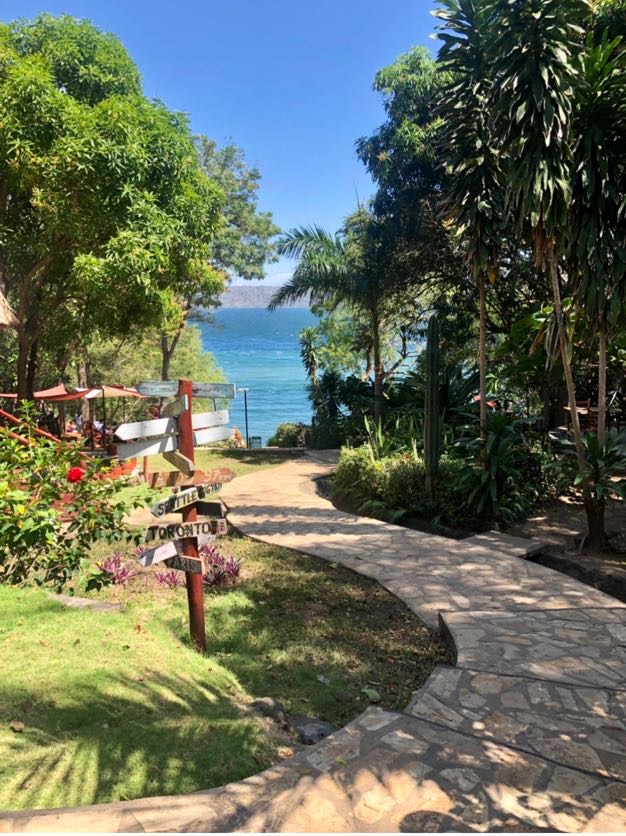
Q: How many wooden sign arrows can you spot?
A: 11